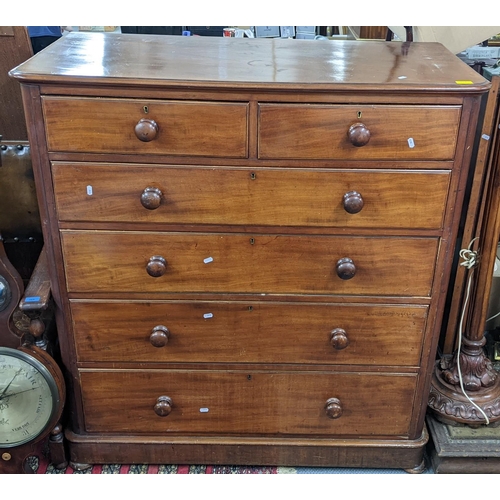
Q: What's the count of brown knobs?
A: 10